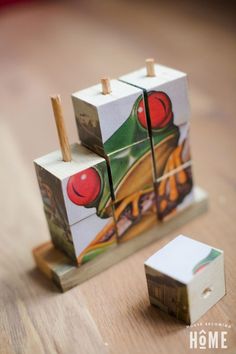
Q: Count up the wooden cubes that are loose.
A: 1